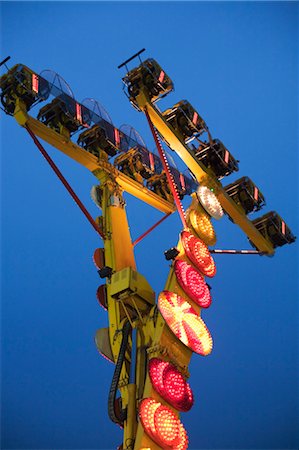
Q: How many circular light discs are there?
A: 7